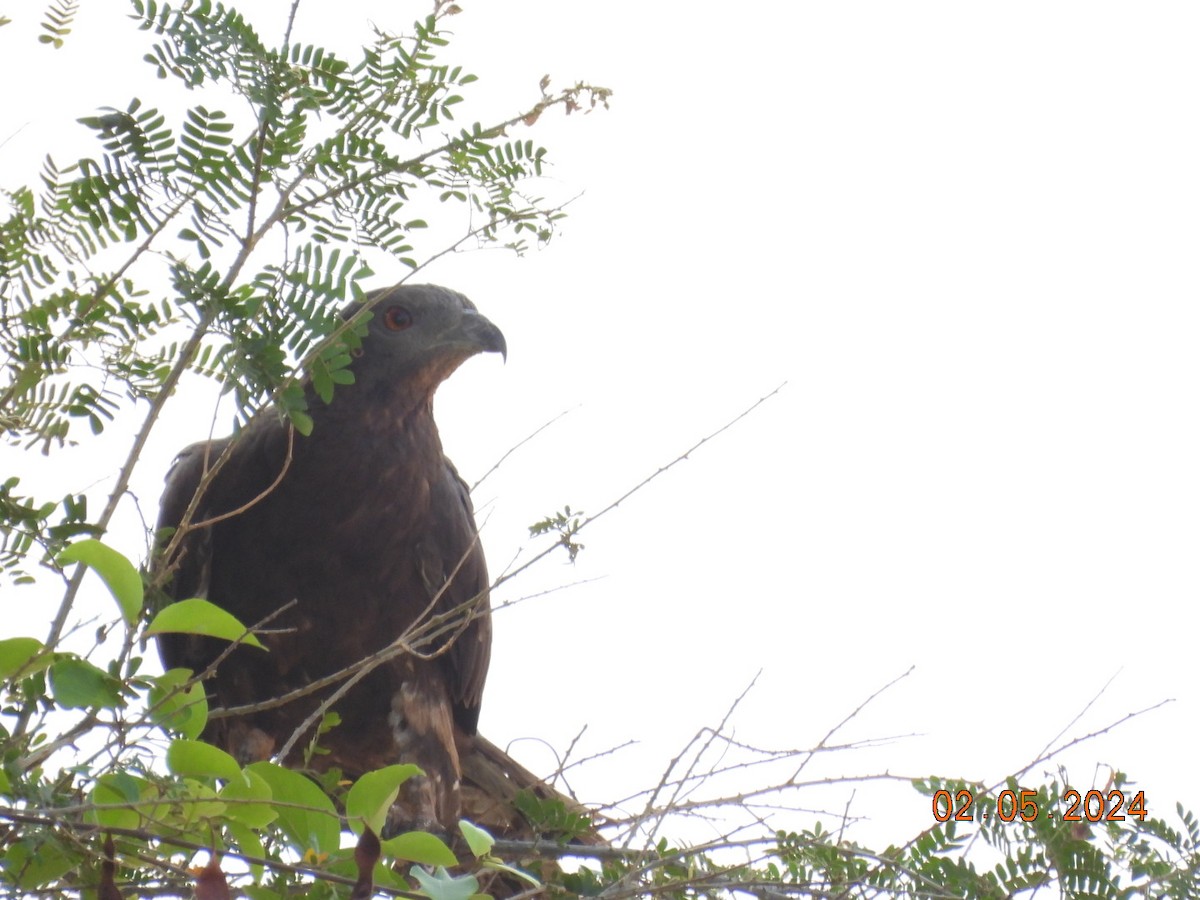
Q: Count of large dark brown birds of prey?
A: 1